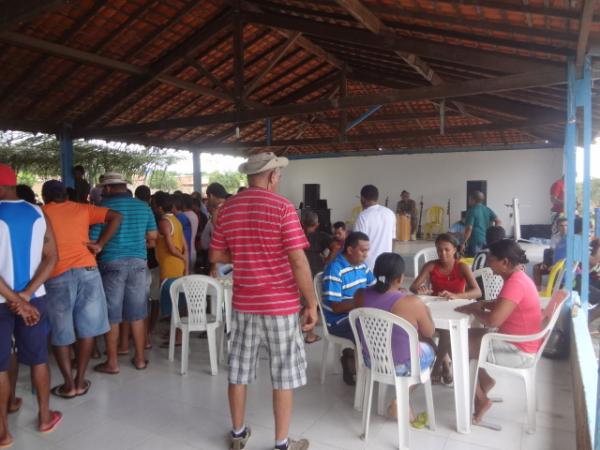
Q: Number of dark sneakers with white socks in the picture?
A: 2